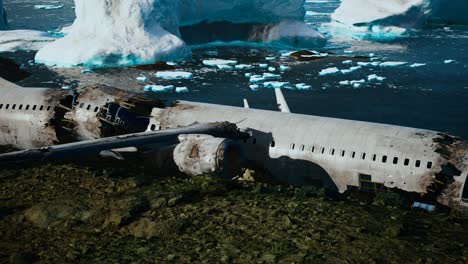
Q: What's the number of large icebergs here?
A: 2